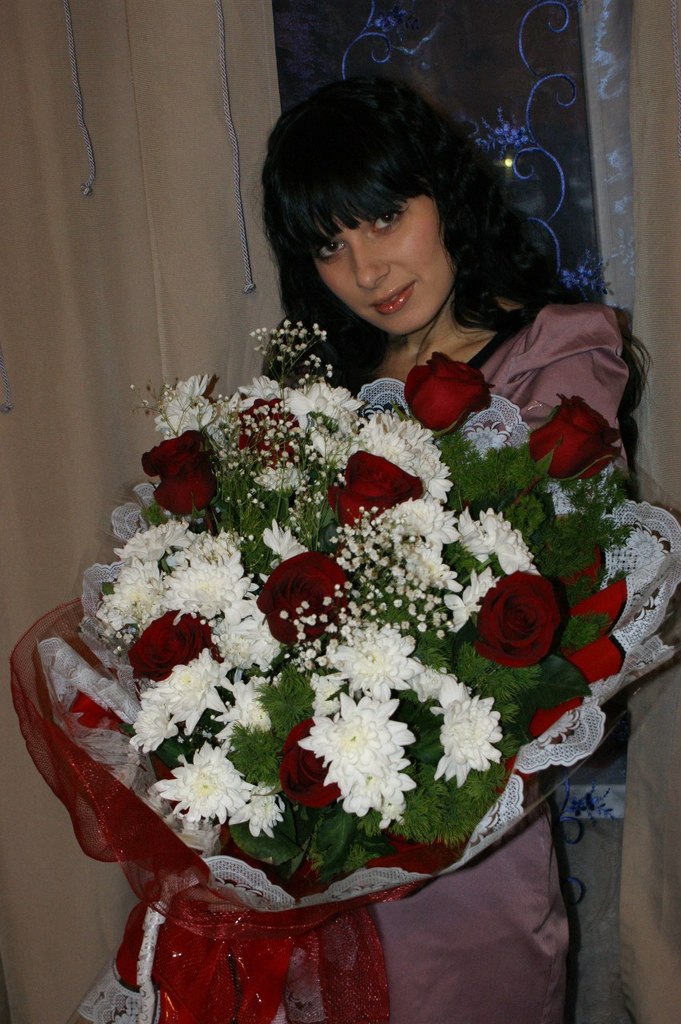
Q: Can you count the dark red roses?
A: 9